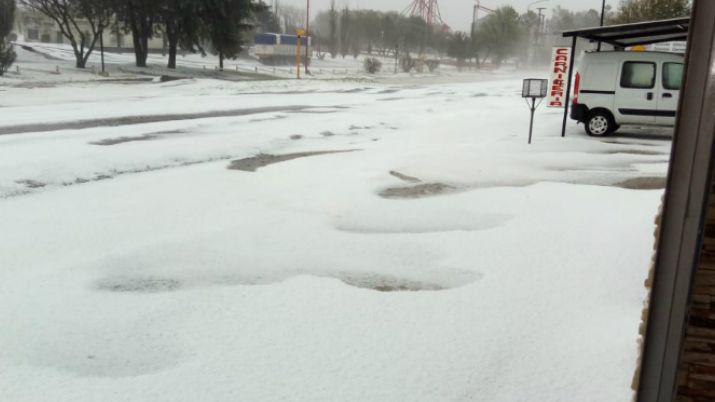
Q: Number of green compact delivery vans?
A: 0